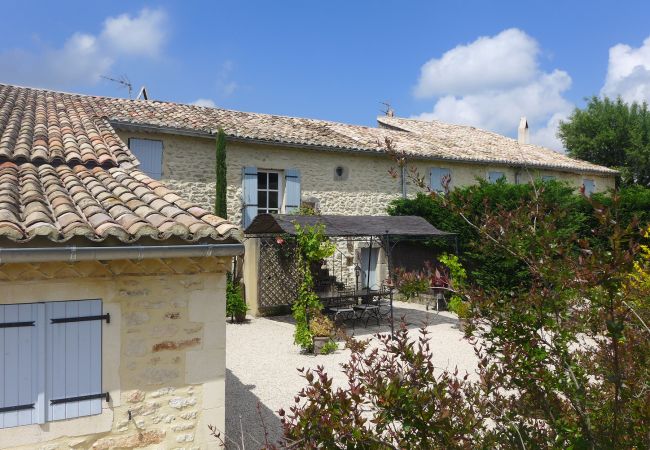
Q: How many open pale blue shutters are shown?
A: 2